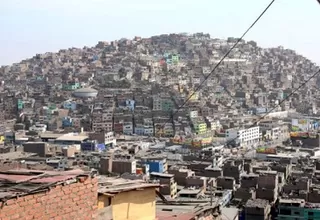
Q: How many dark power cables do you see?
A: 2